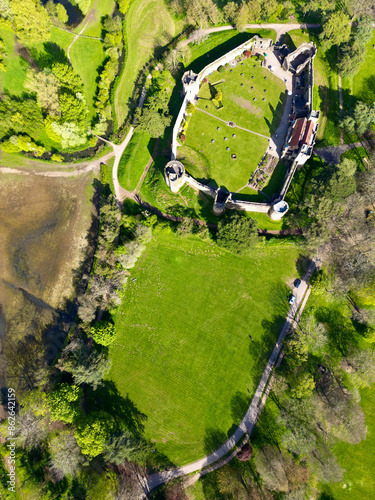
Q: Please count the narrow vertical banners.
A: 0